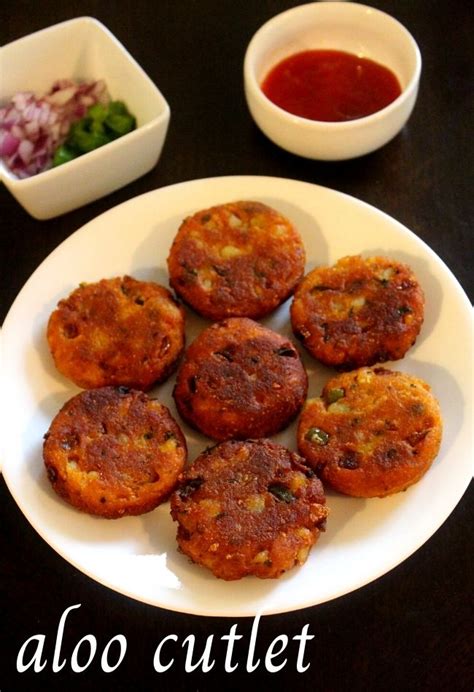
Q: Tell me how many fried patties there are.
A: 7